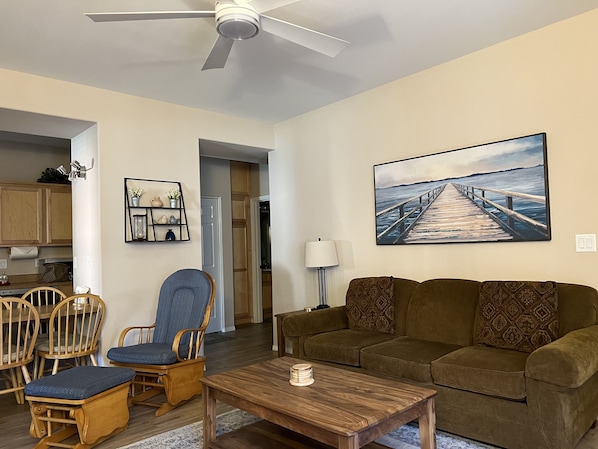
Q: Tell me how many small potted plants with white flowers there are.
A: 2